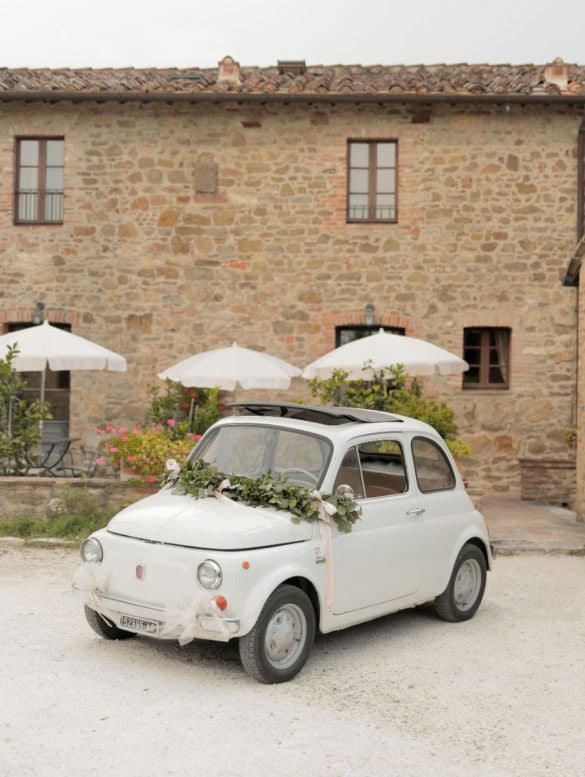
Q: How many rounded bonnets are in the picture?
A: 1